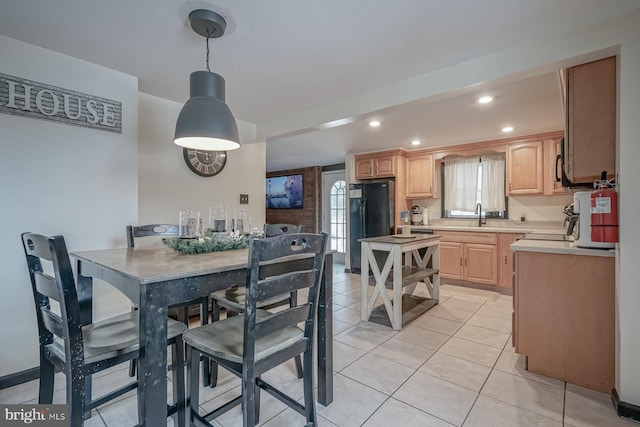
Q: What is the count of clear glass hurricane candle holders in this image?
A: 3